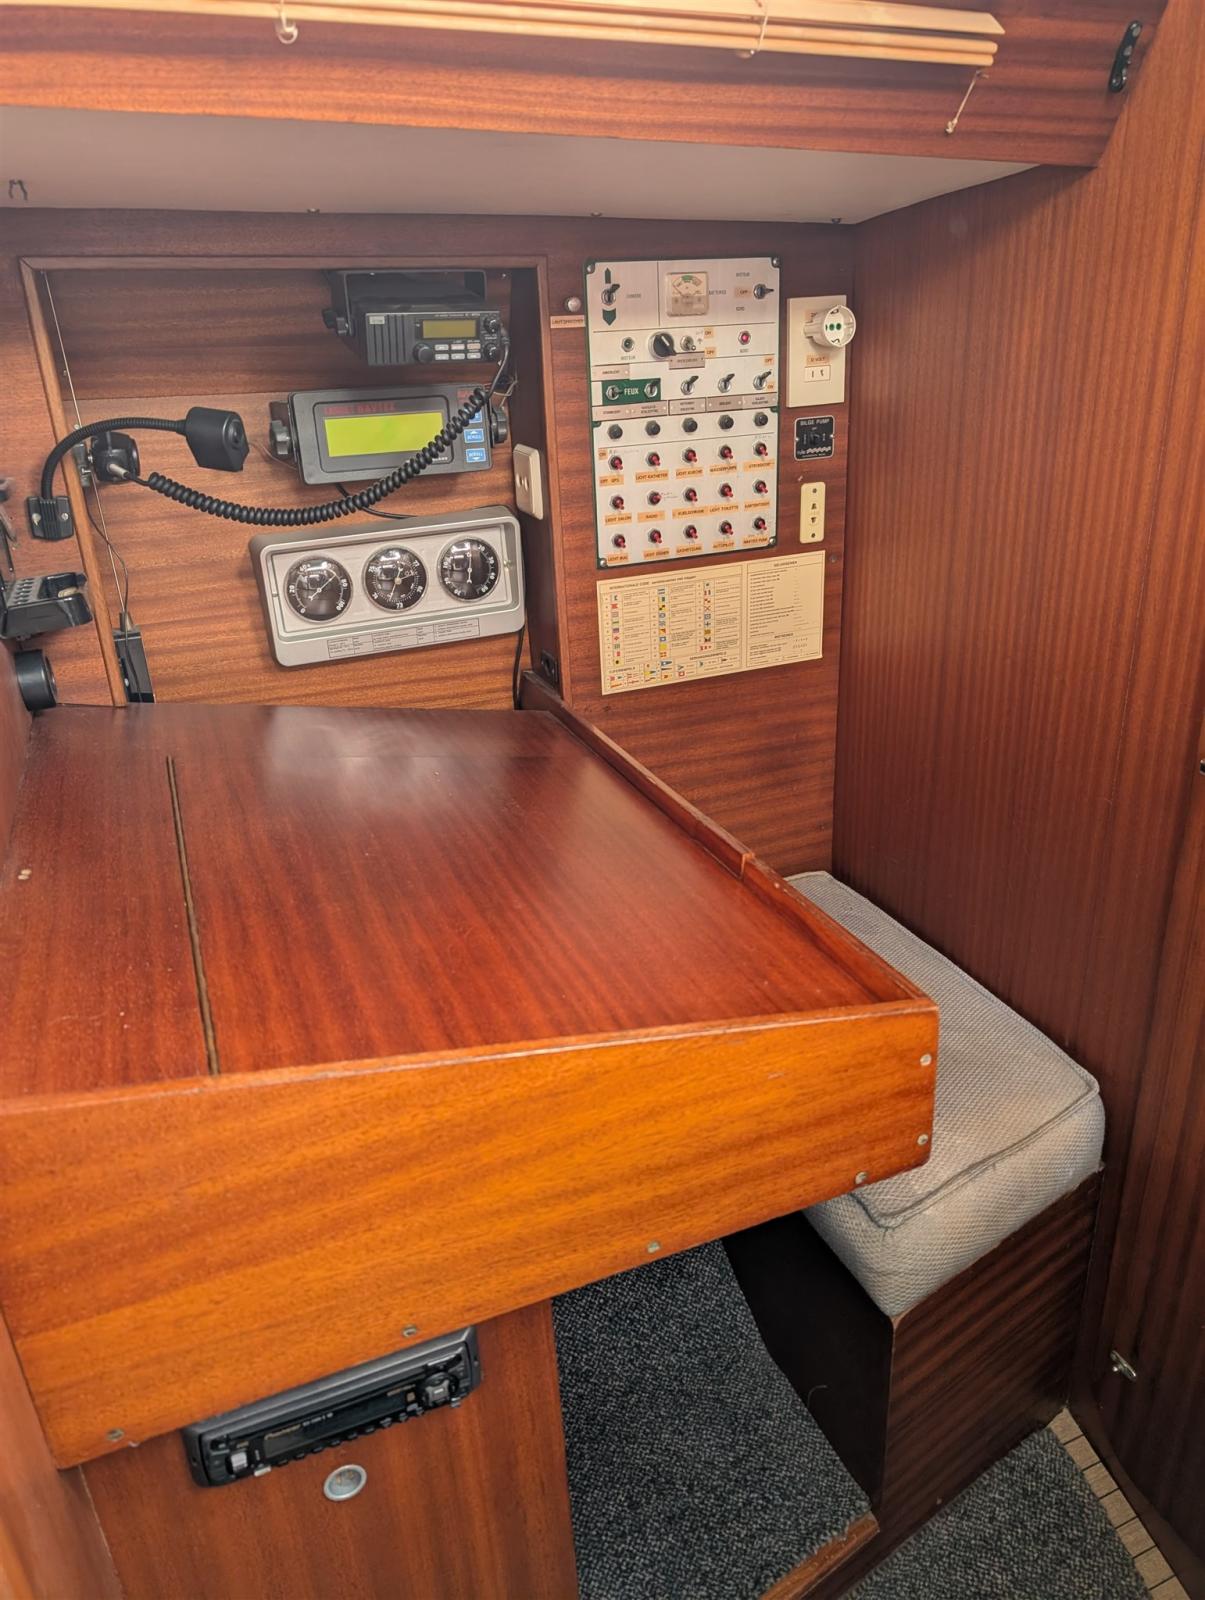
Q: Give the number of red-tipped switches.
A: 15